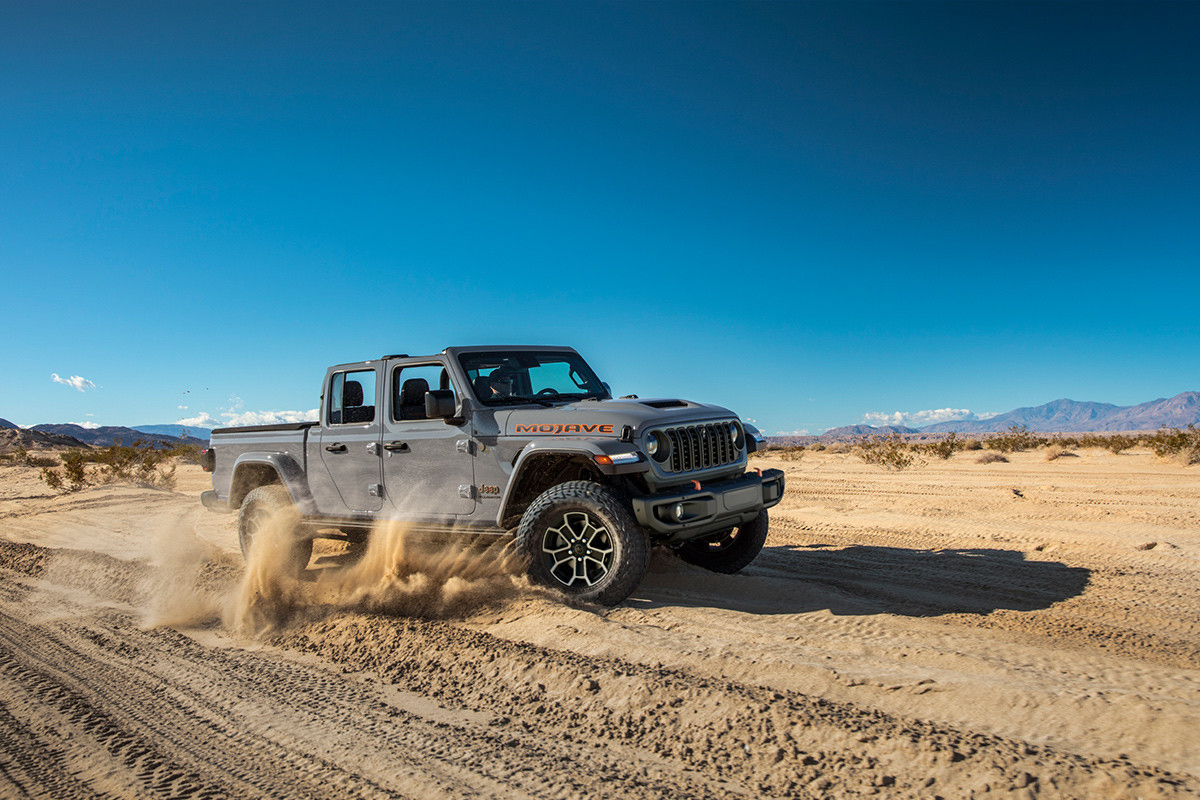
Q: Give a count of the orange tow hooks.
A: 2